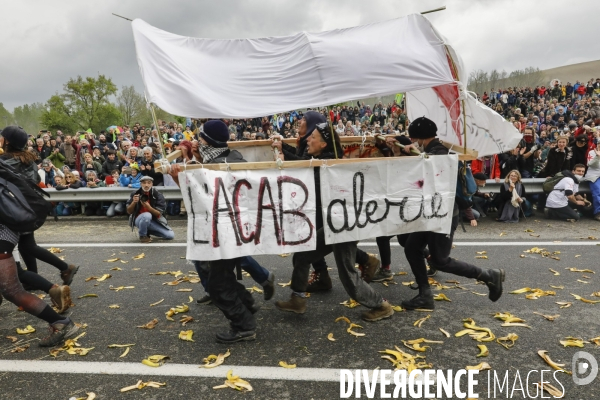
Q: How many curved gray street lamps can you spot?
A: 0